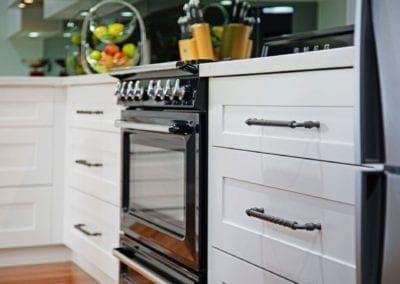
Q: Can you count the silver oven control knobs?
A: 8